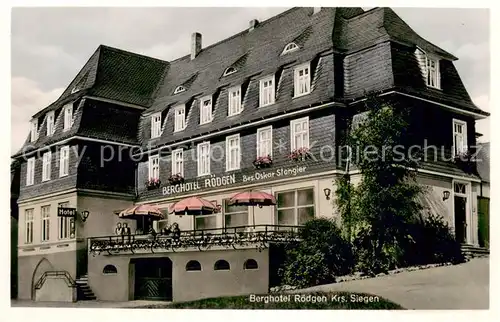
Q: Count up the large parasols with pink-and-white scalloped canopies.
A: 3